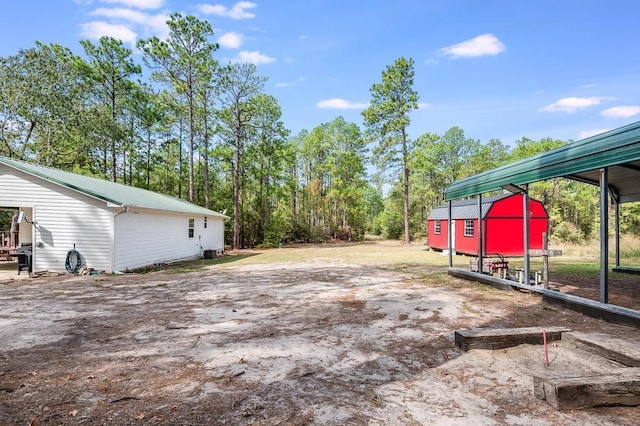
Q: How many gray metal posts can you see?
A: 5